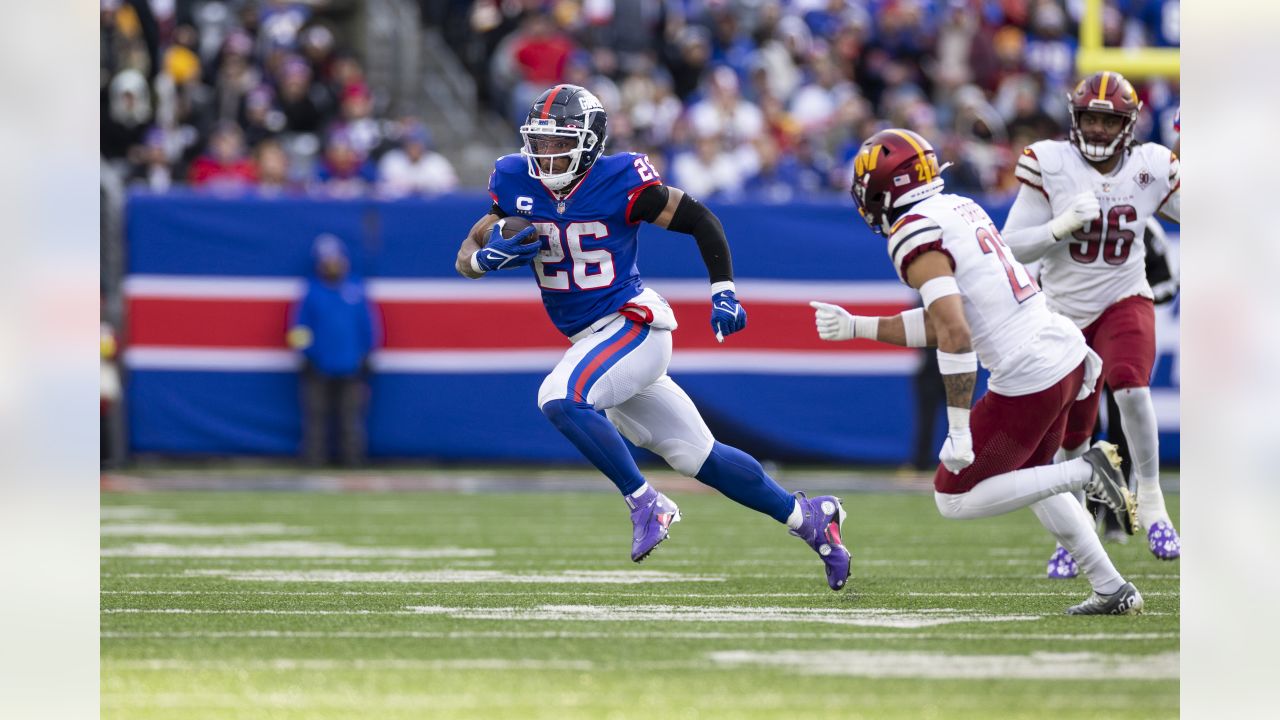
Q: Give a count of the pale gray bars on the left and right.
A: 2